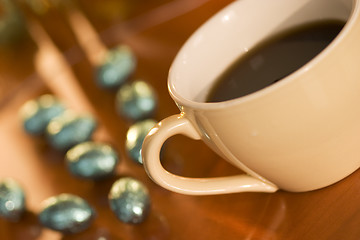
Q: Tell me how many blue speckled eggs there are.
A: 9